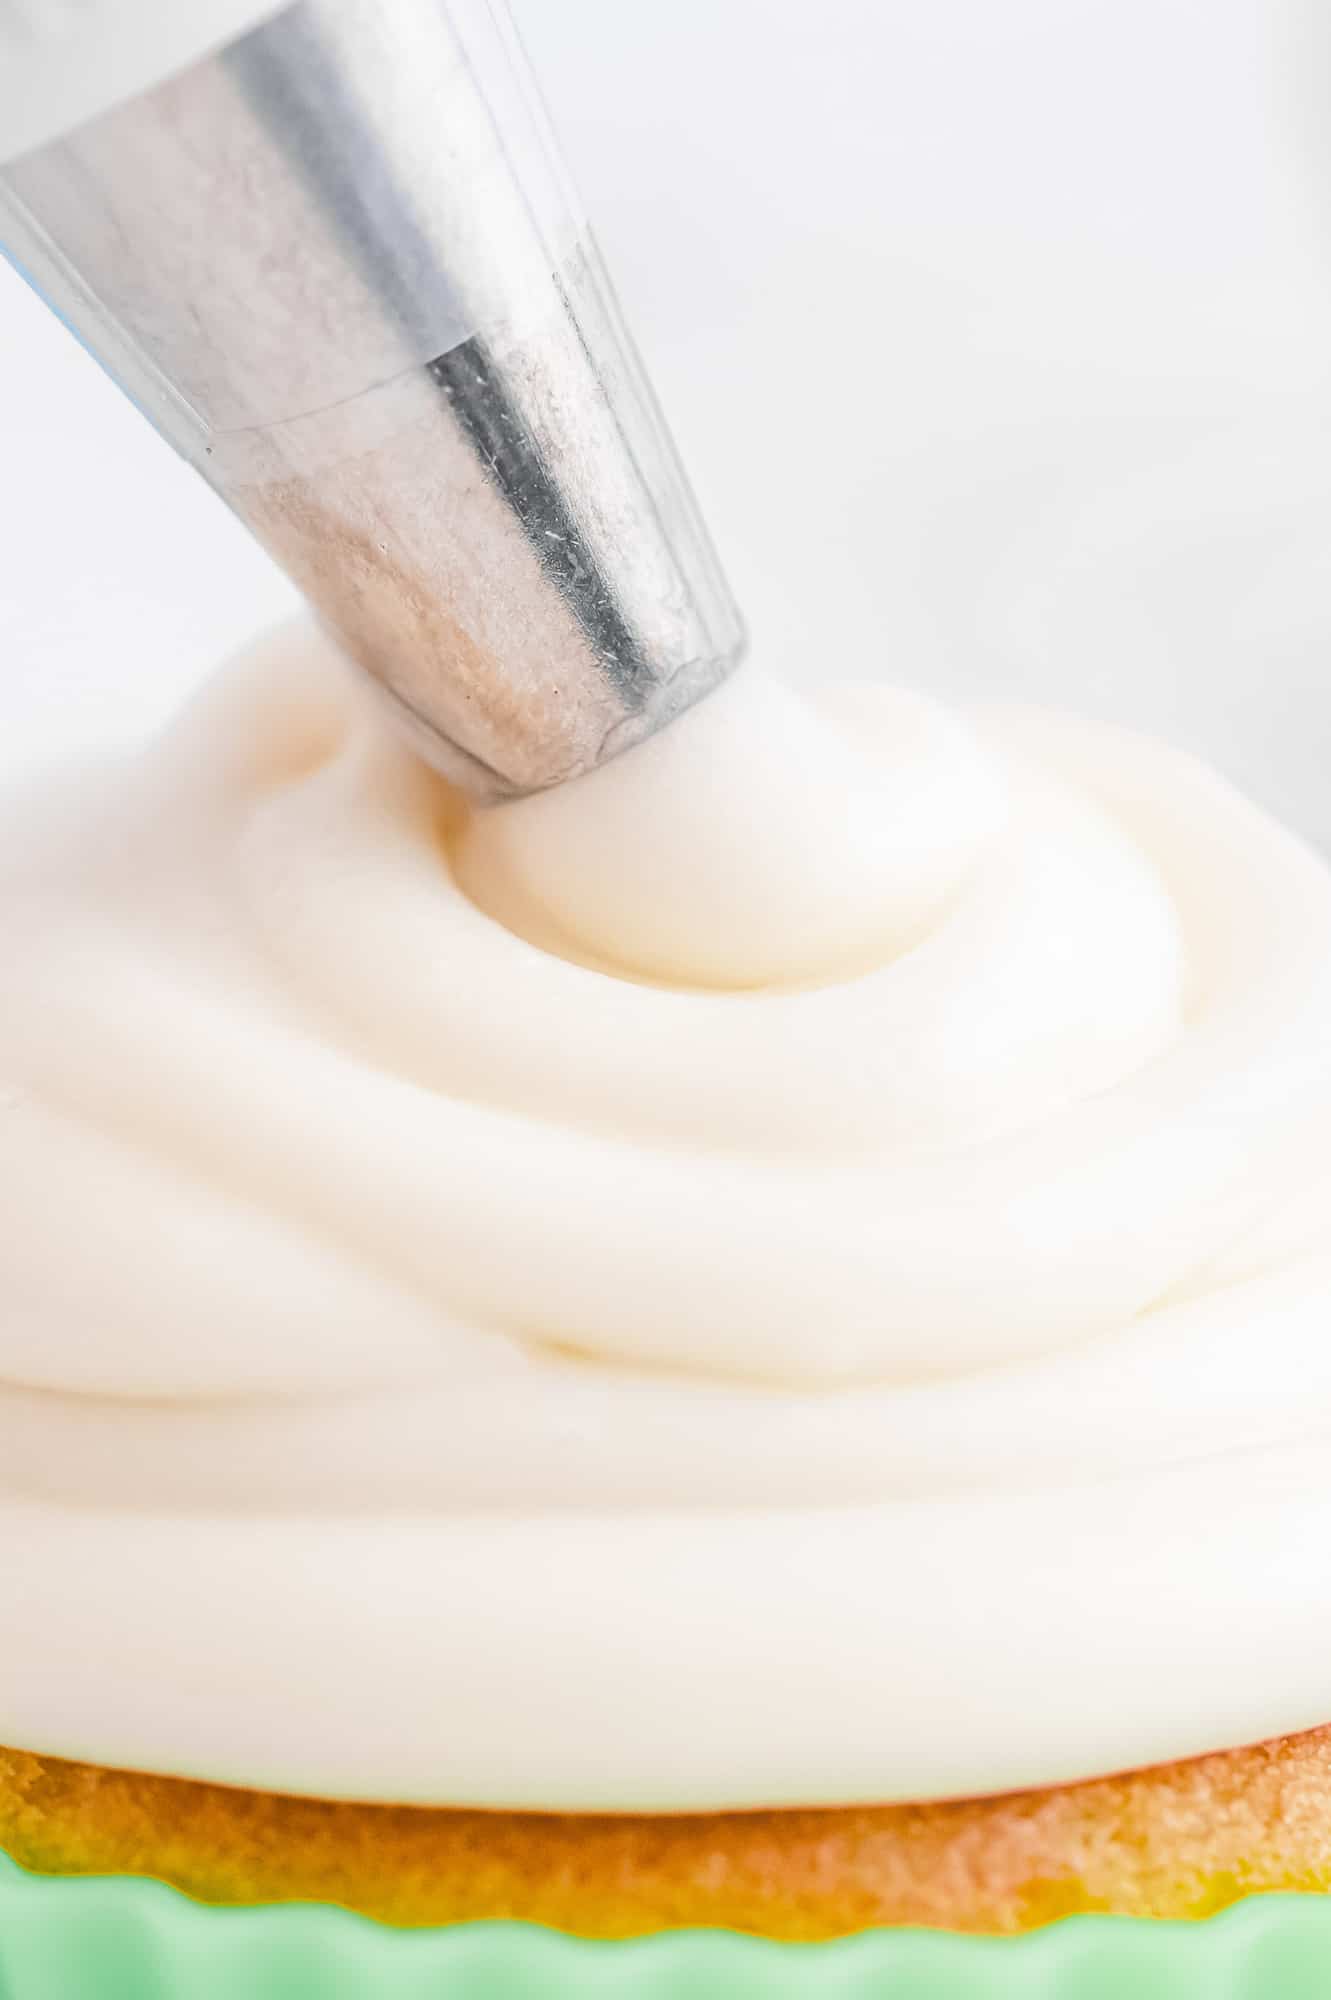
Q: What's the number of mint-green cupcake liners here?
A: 1